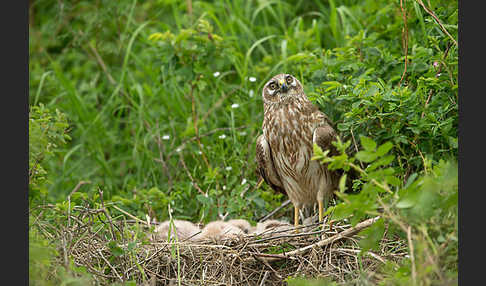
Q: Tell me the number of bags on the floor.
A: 0